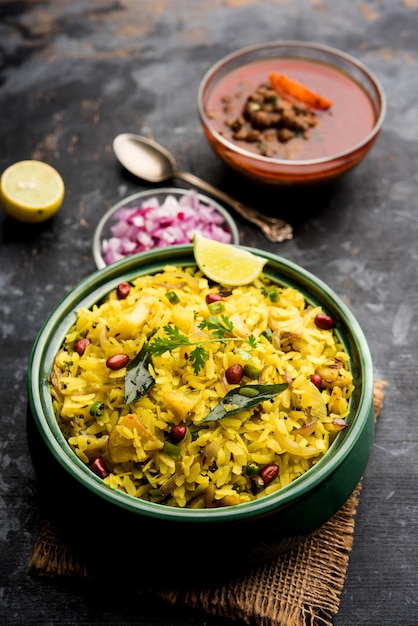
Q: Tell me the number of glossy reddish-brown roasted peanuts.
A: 10